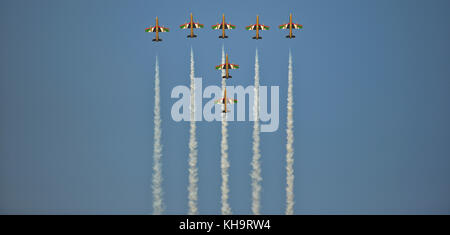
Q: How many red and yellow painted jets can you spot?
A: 7